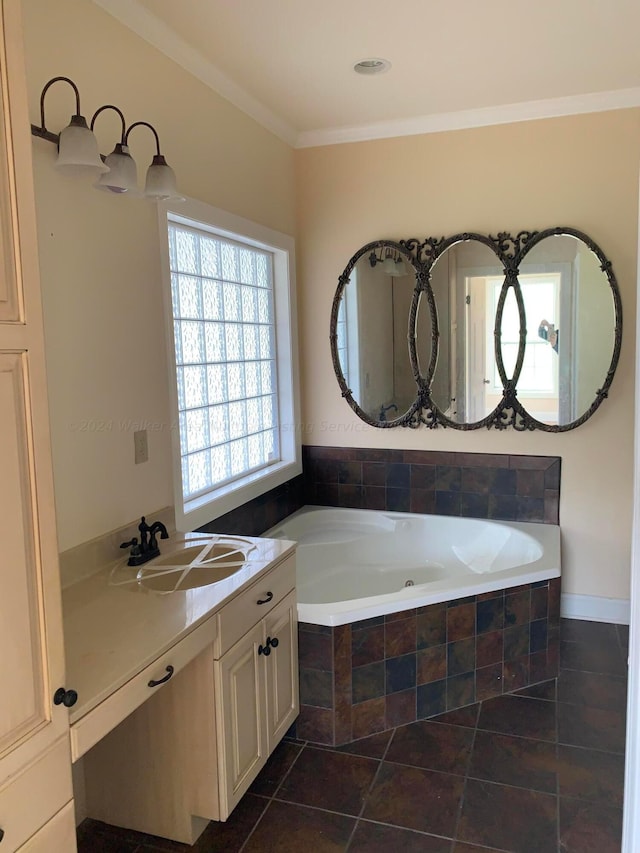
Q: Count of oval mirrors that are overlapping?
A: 3